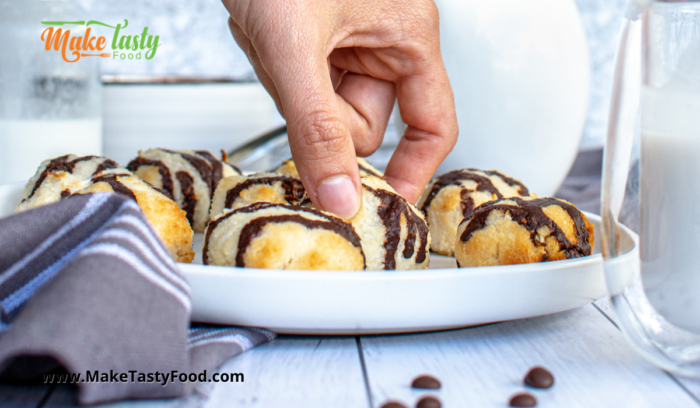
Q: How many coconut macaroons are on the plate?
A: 9